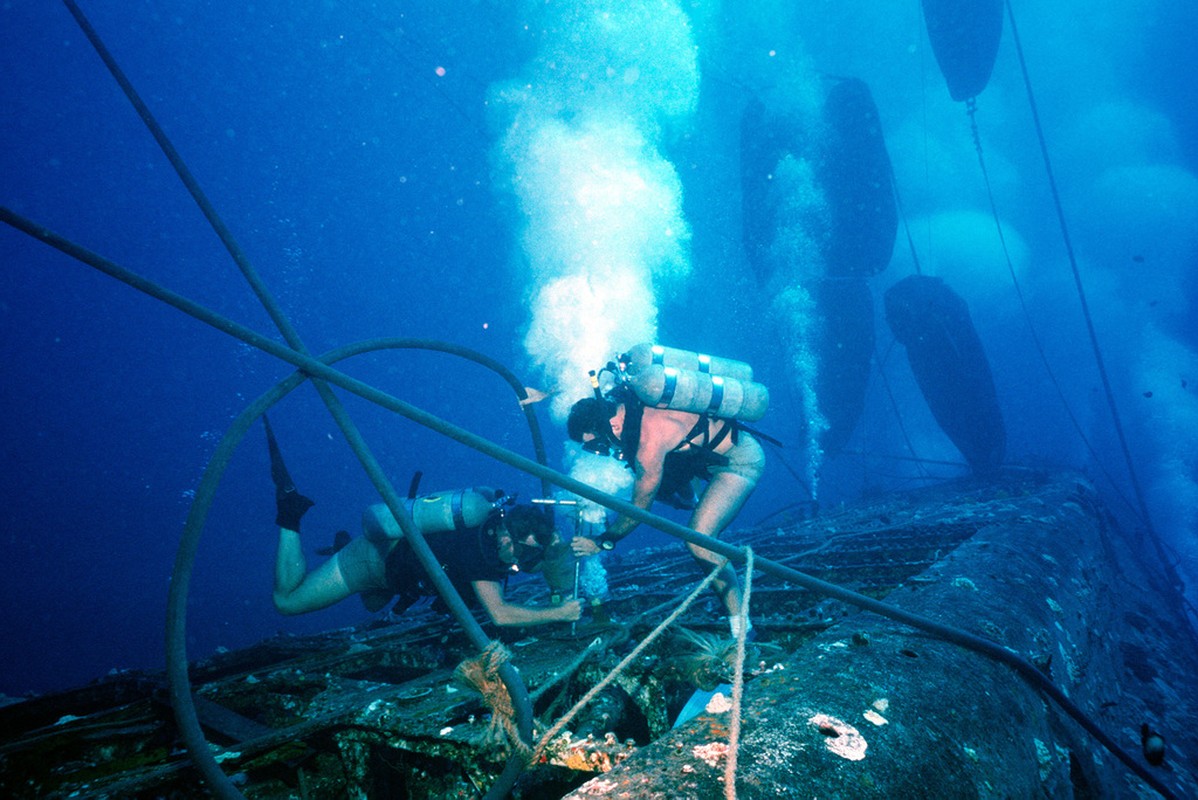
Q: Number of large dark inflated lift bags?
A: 5